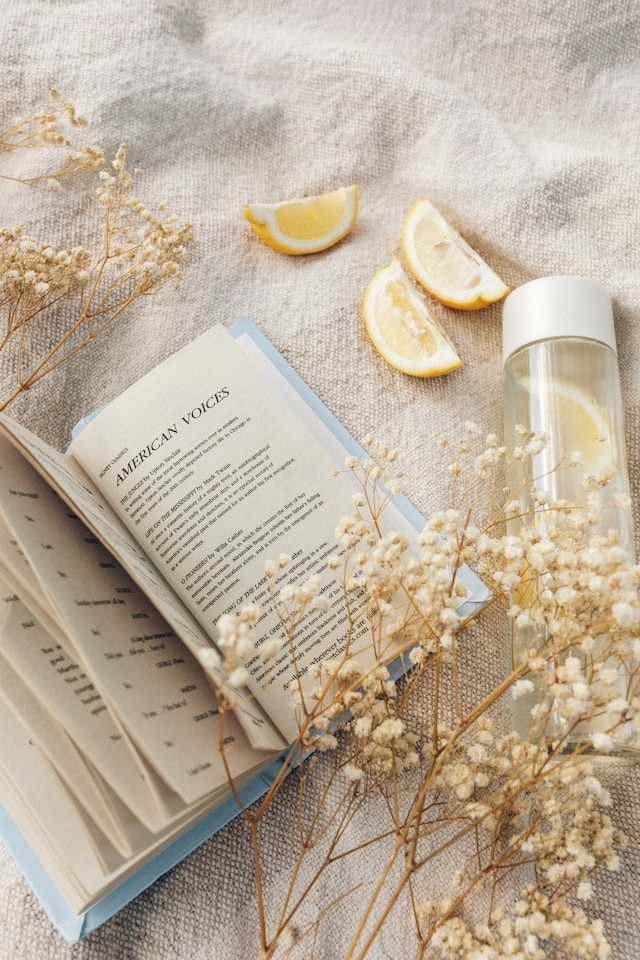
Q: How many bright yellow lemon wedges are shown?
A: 3